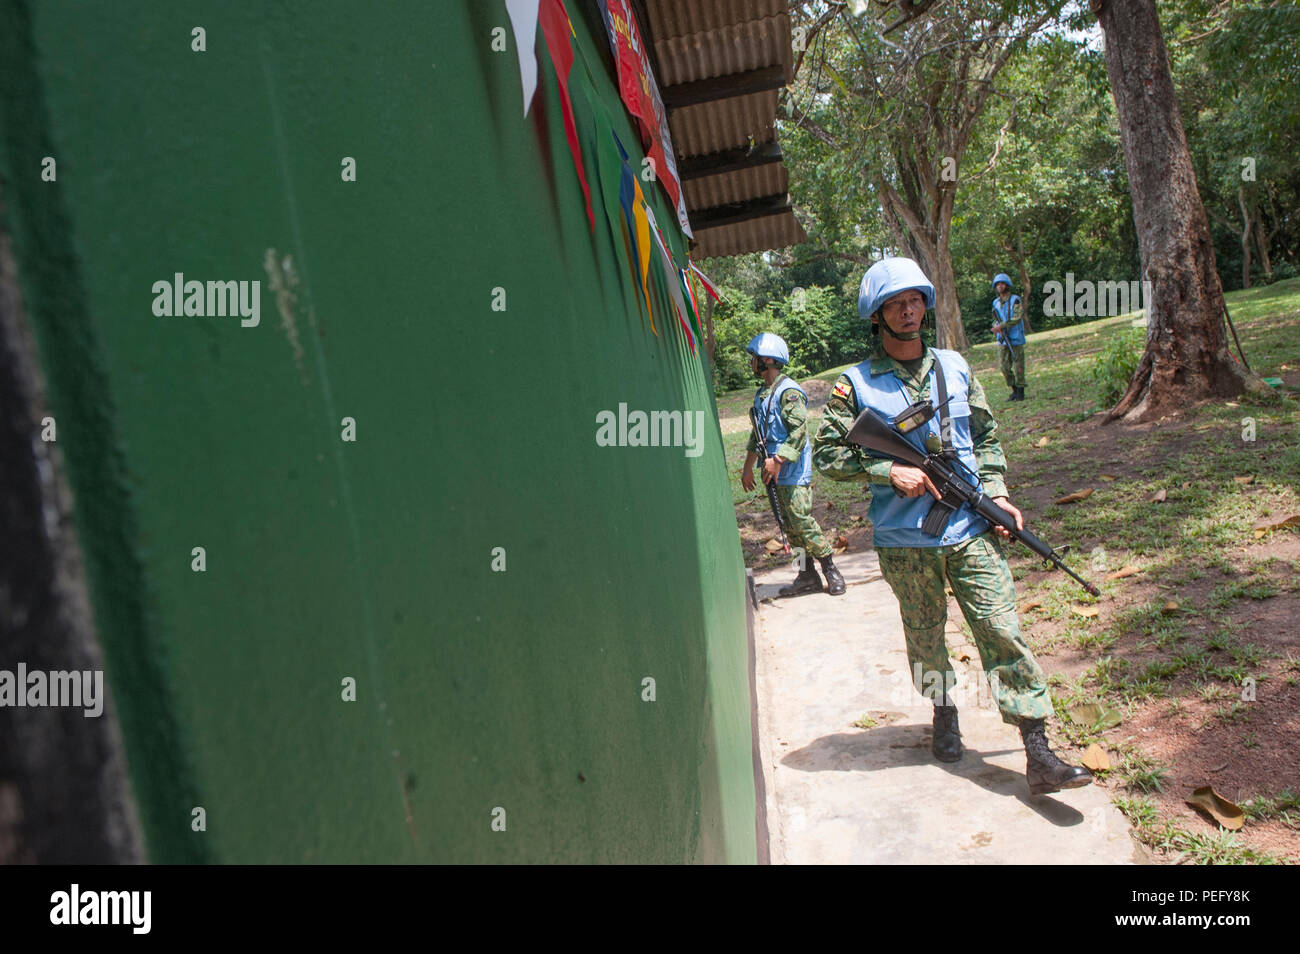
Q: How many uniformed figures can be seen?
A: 3